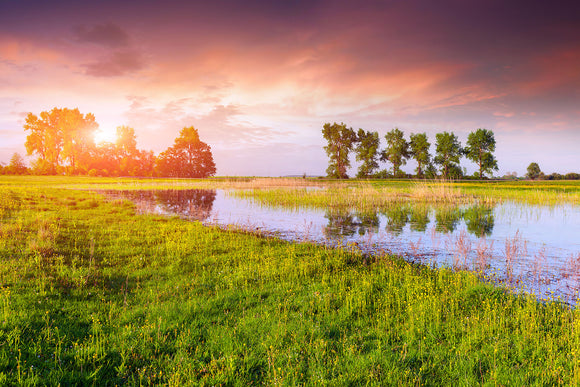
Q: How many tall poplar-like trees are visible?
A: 6